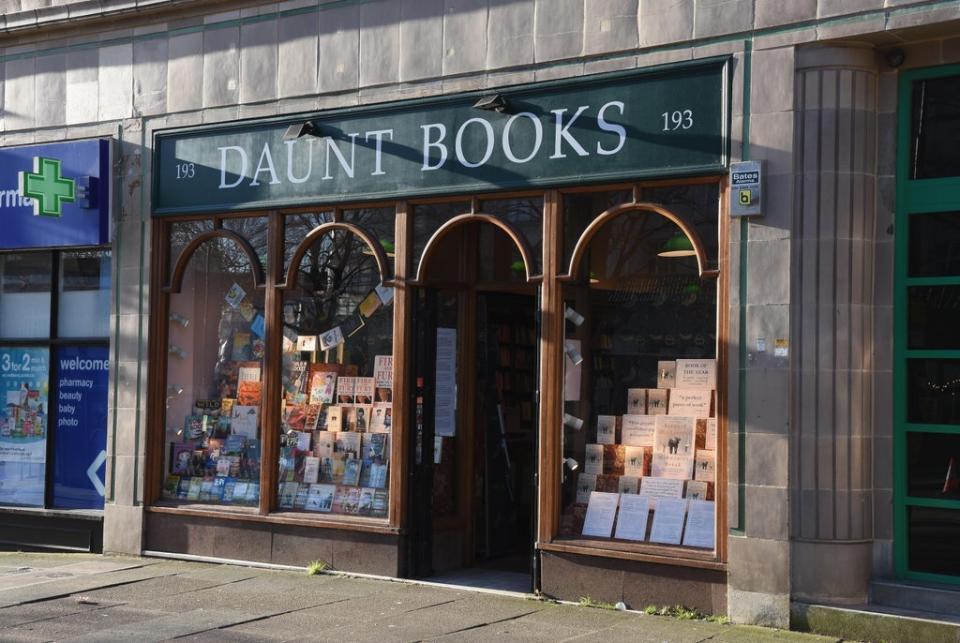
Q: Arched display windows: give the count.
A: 3